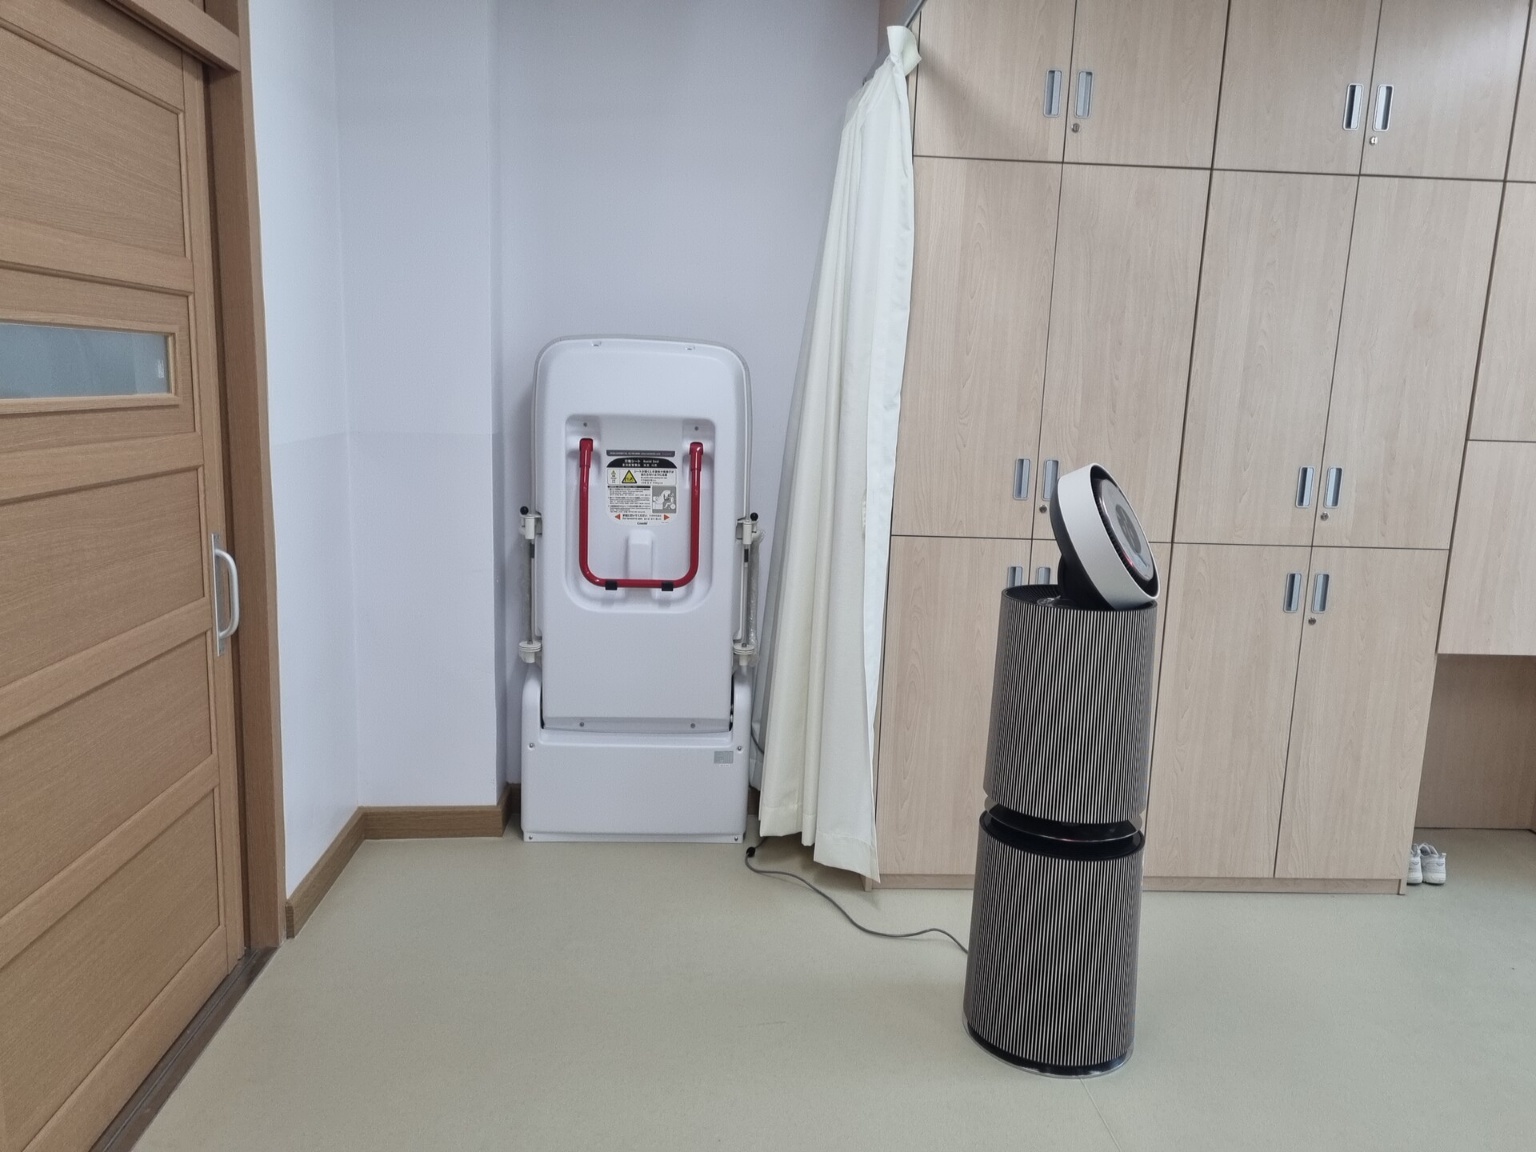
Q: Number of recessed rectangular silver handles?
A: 12